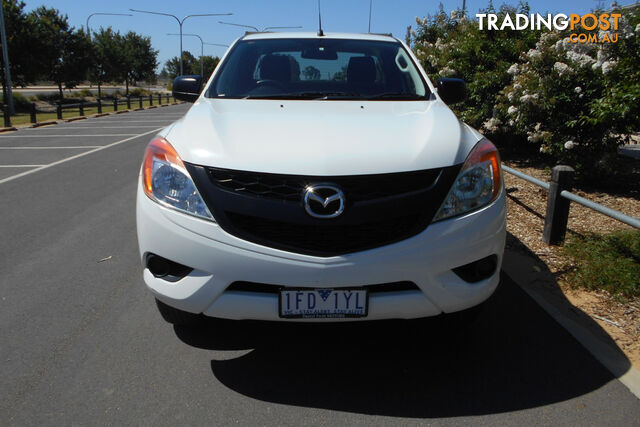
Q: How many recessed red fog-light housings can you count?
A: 0